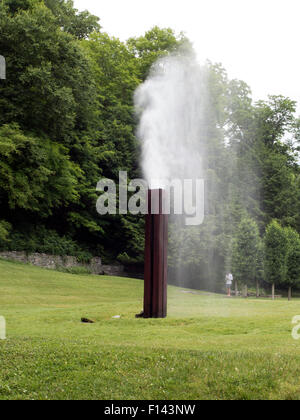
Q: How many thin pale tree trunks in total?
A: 5